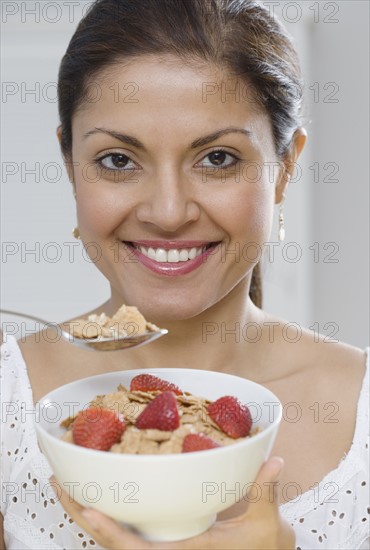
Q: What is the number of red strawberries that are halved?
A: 5